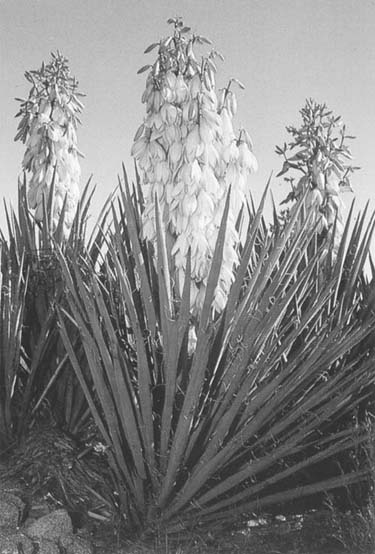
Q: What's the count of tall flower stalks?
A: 3